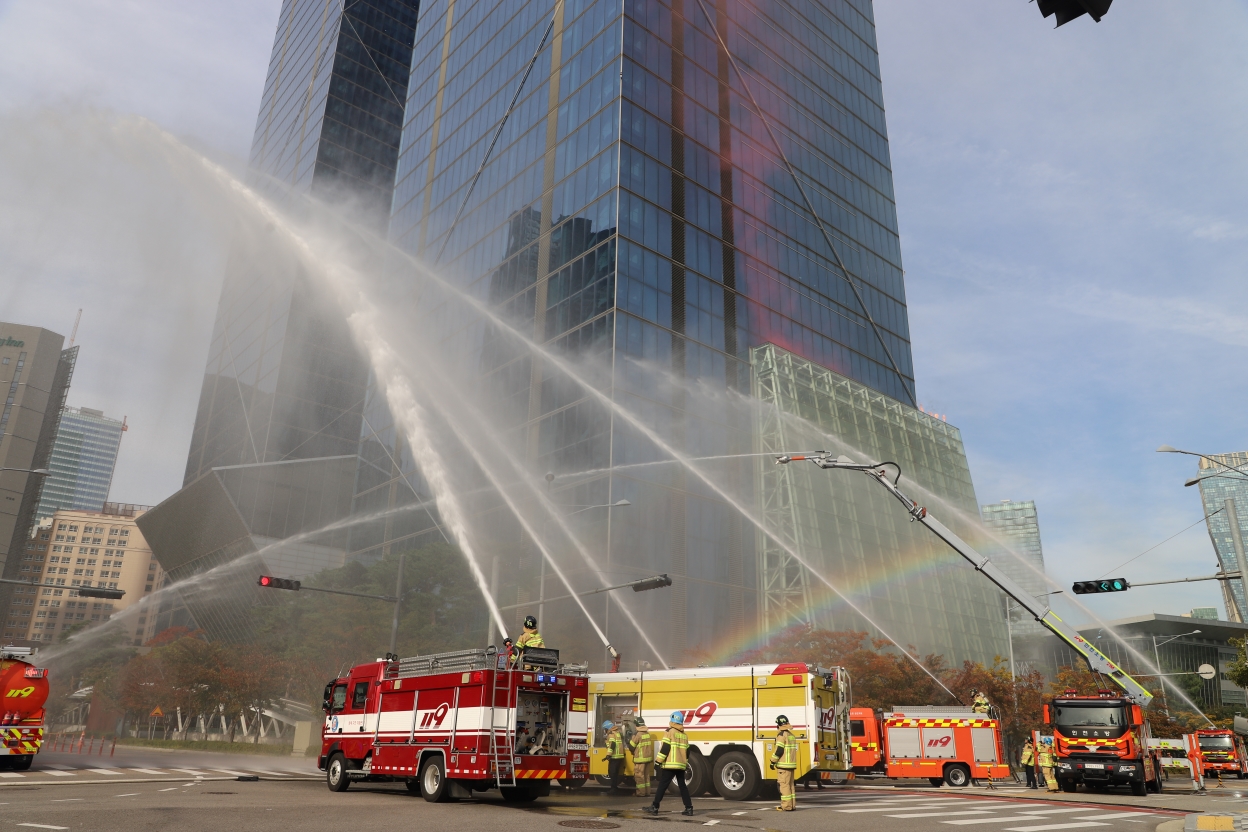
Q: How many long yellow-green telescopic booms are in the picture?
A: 1